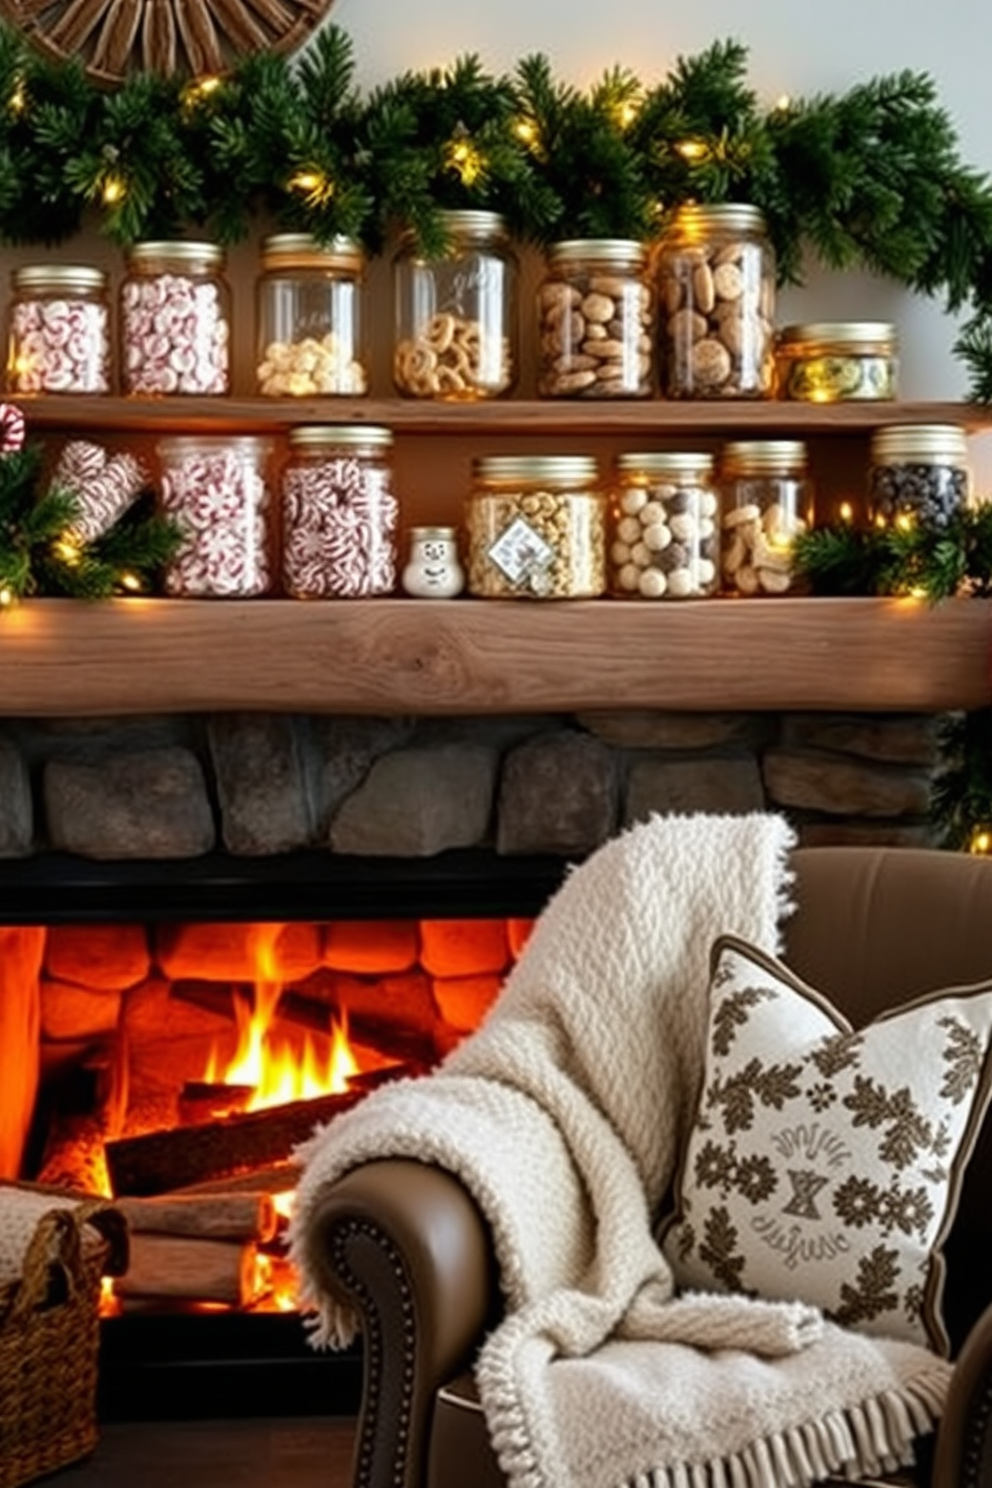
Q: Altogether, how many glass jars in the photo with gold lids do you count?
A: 12